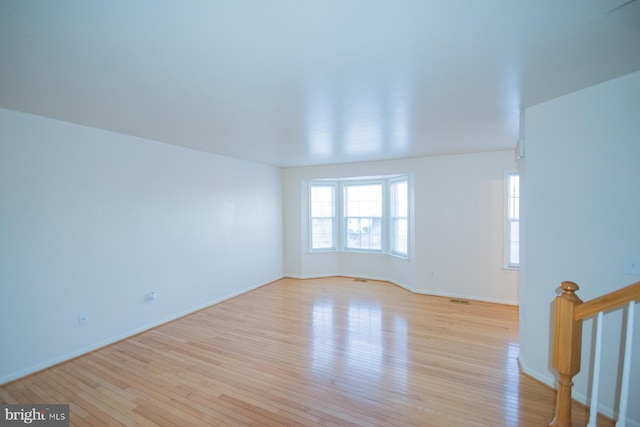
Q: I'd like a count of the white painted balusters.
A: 2